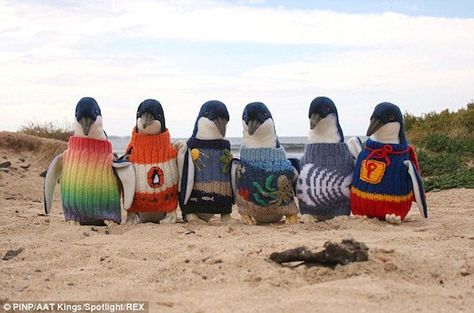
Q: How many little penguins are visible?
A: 6